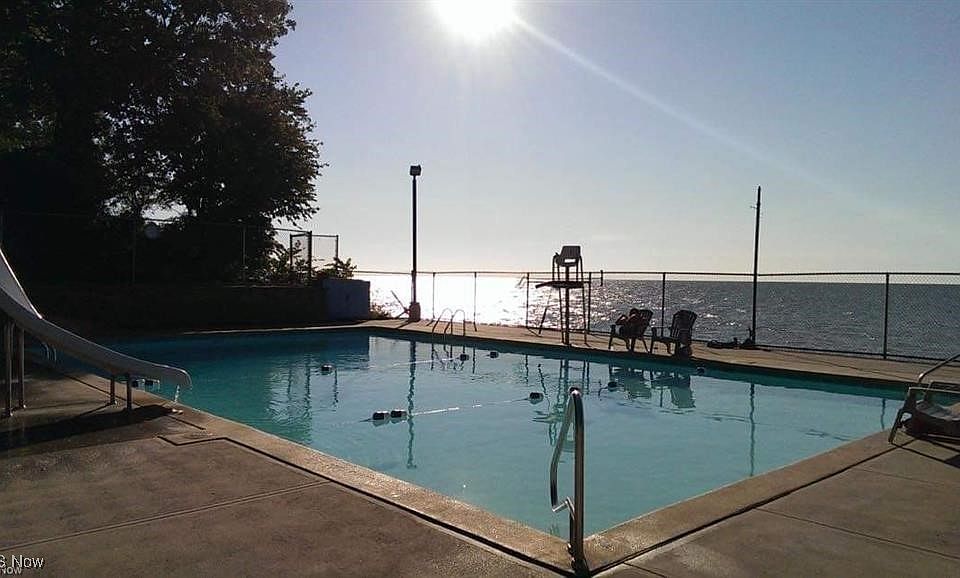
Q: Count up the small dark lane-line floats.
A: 10